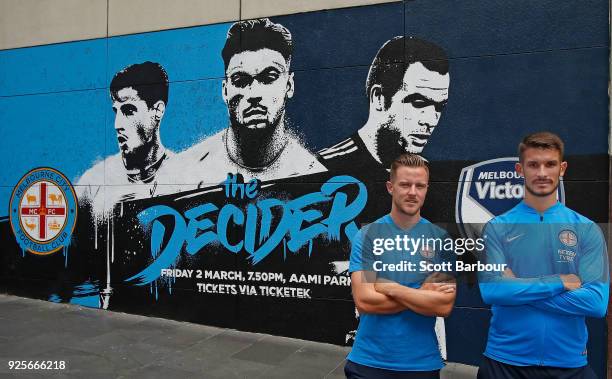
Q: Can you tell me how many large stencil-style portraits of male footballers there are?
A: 3